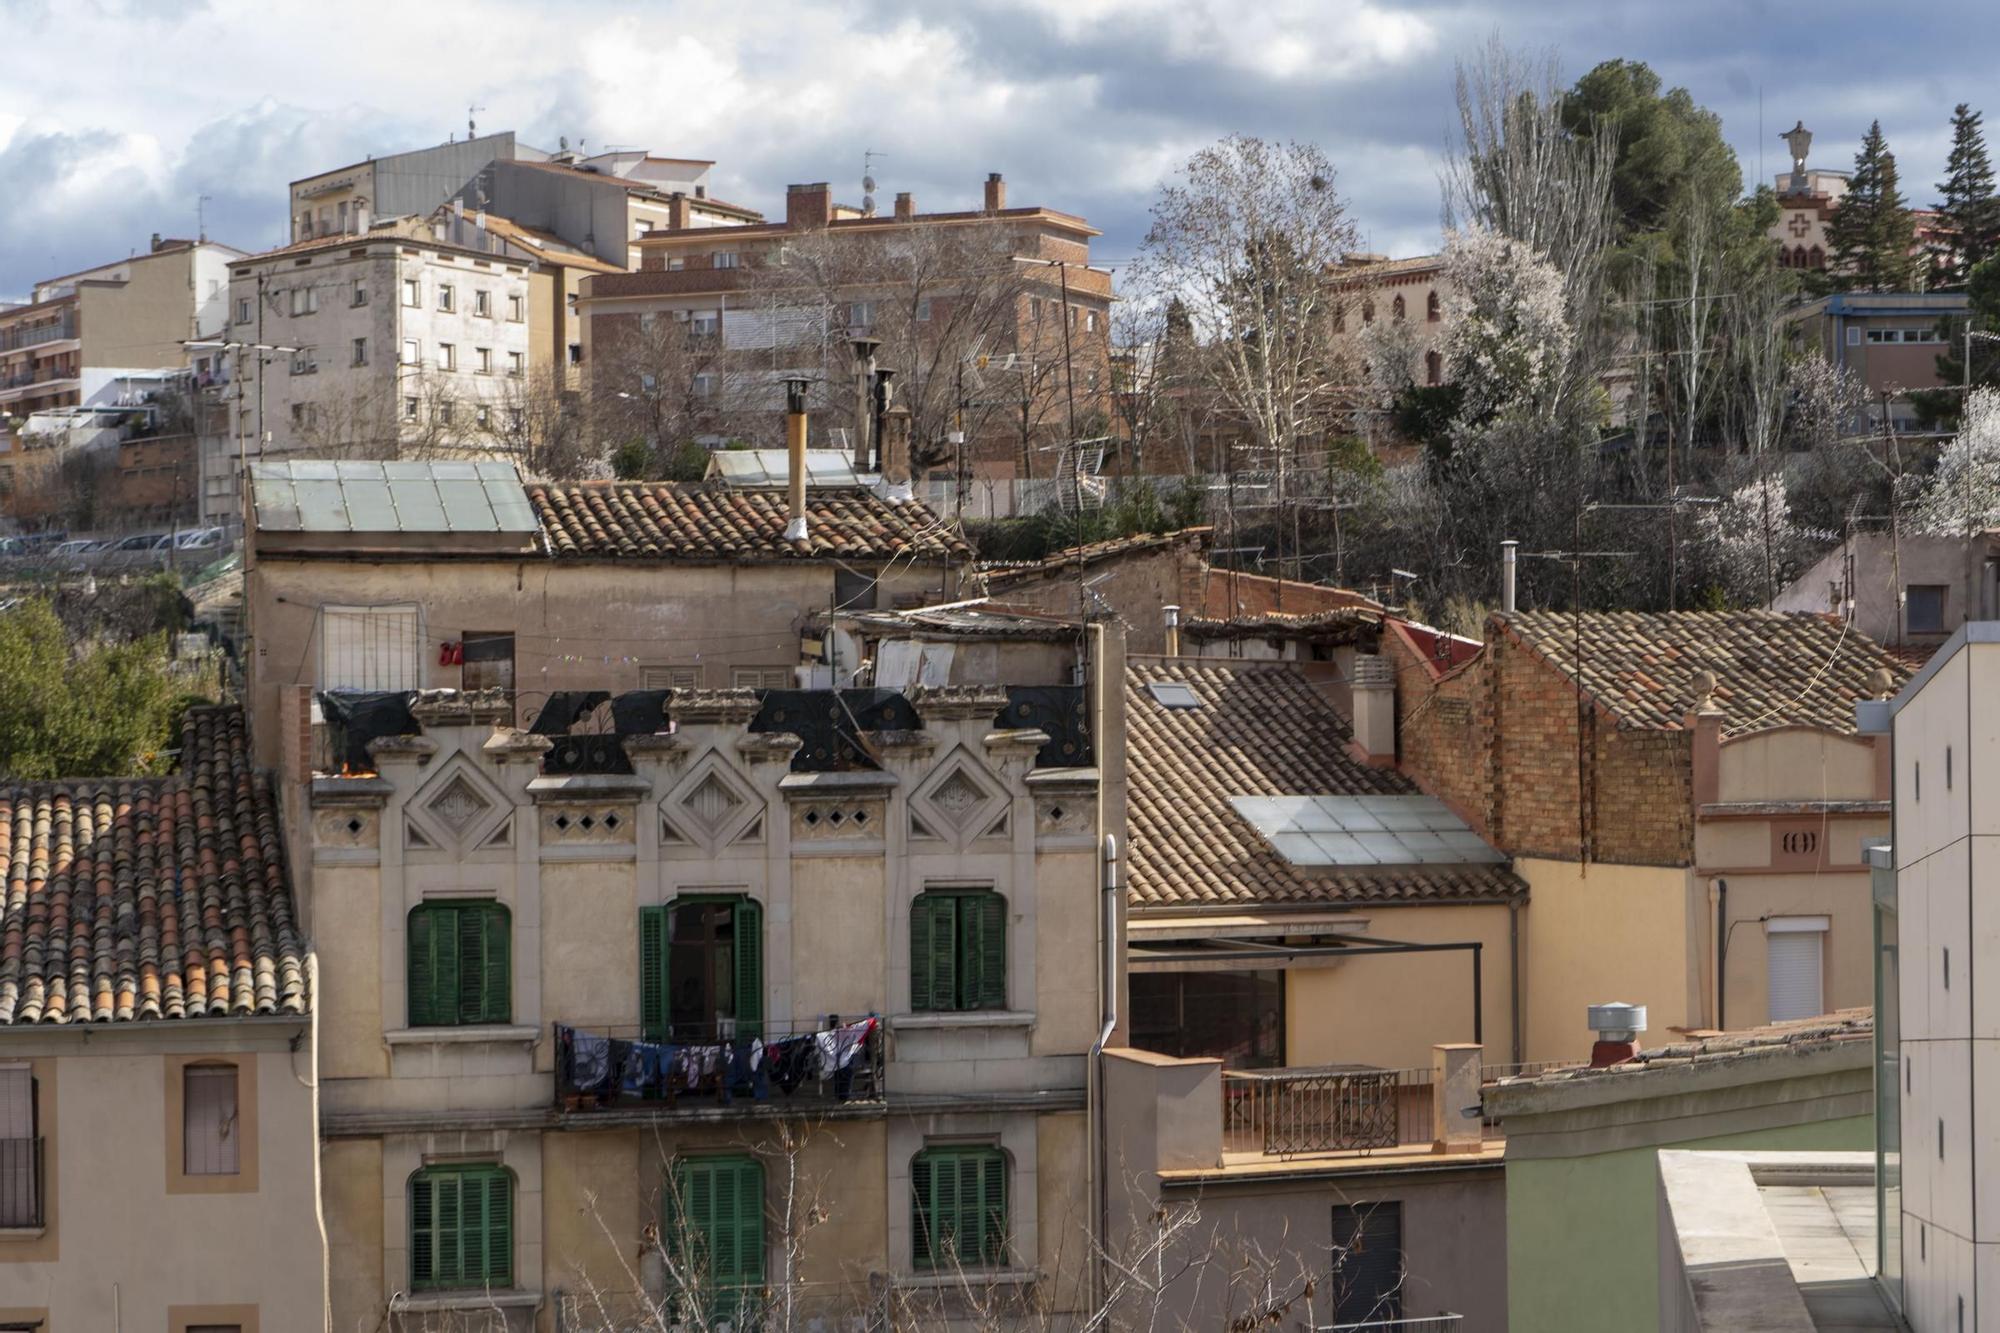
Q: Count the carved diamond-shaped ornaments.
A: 3